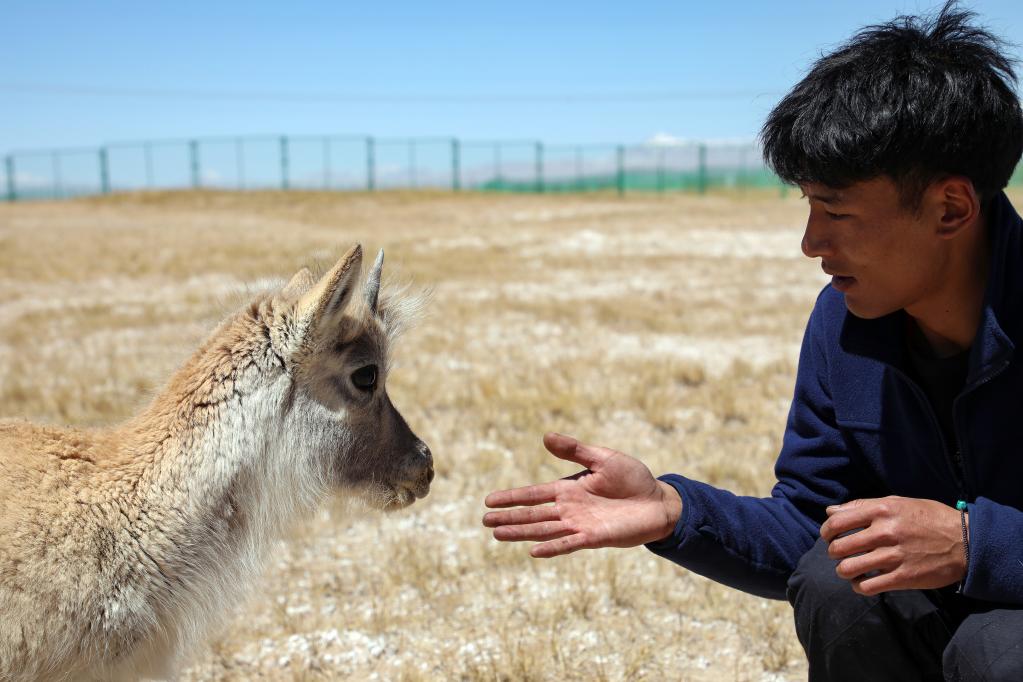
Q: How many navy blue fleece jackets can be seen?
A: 1